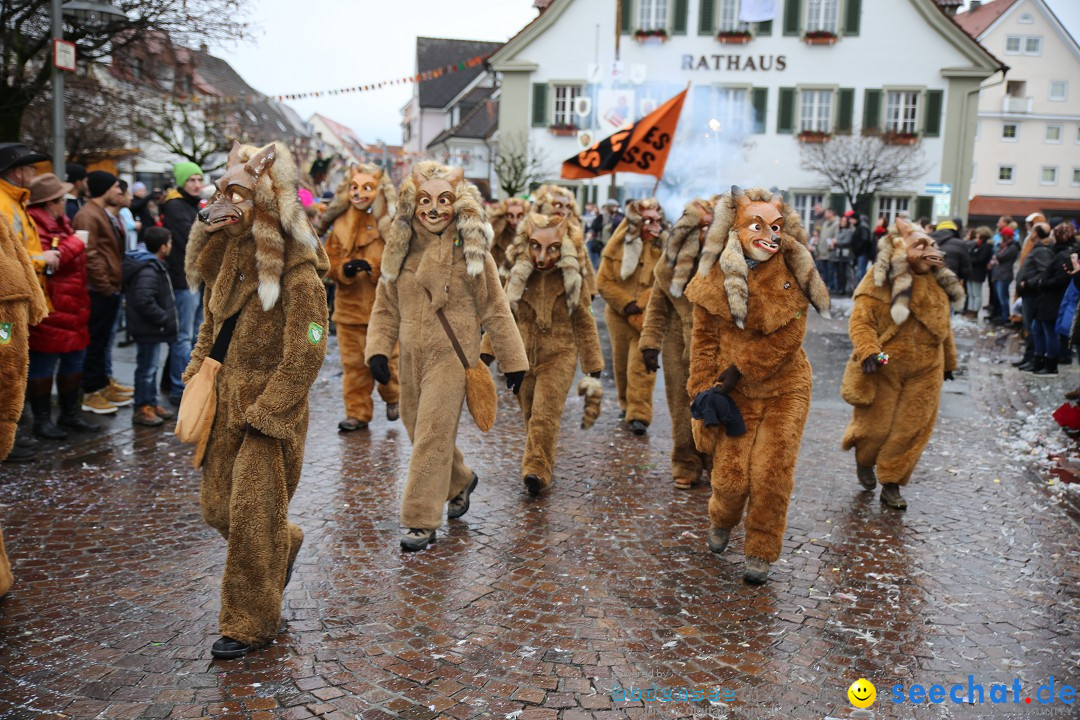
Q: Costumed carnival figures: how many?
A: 11